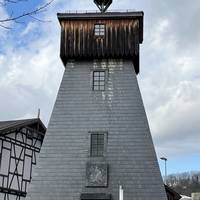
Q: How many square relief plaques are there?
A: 1